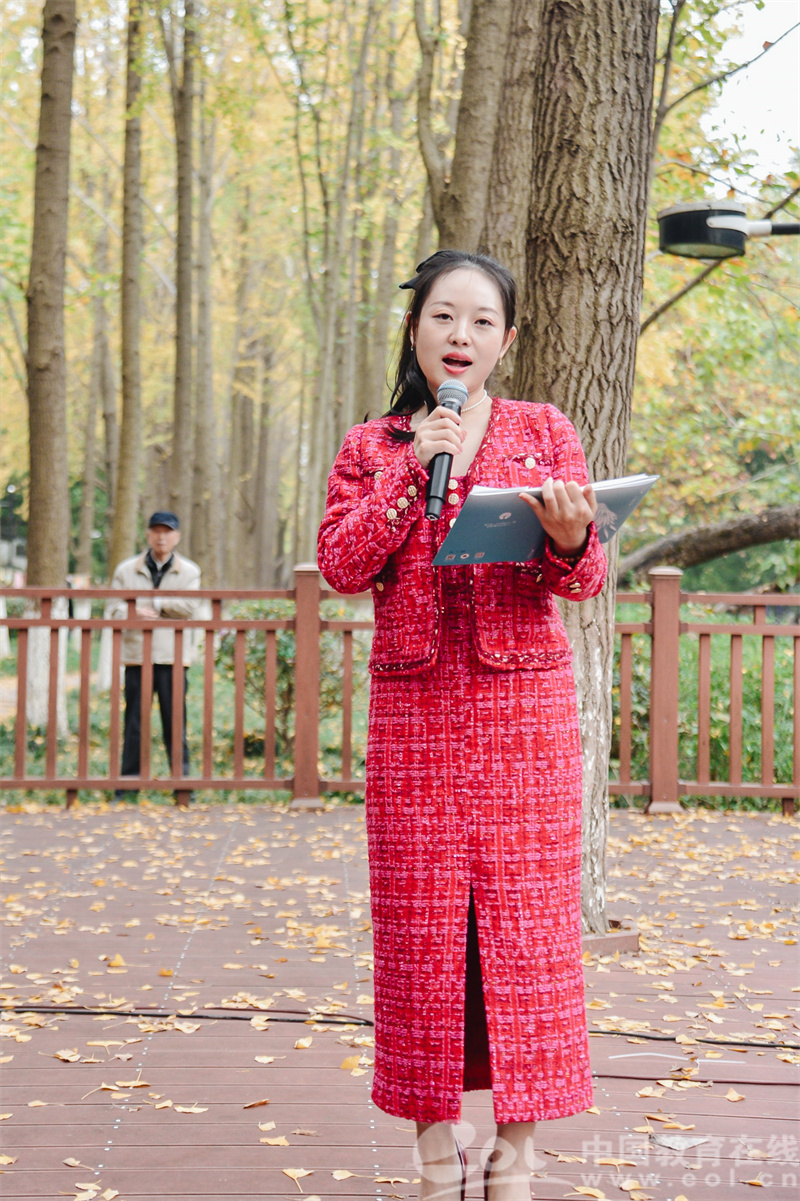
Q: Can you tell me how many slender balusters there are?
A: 15